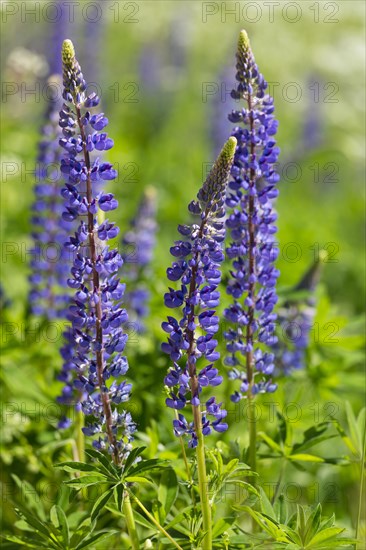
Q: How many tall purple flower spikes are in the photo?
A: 3